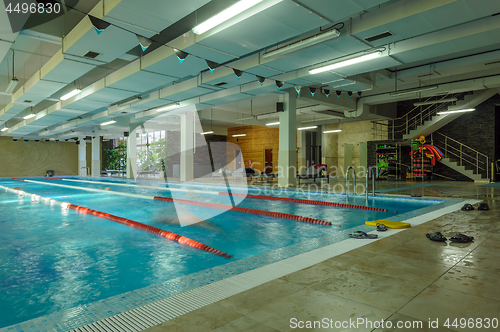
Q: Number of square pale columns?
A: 5